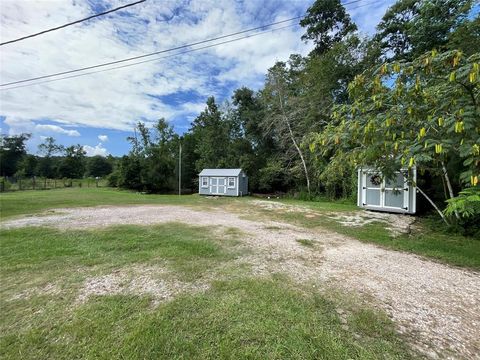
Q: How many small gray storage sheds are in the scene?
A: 2